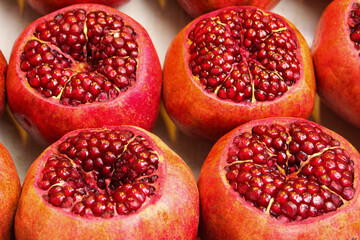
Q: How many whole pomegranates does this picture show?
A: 4